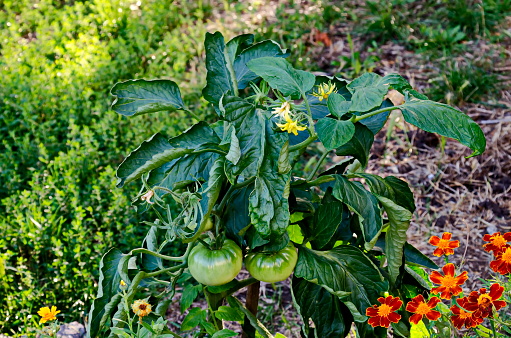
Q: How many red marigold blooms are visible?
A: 8